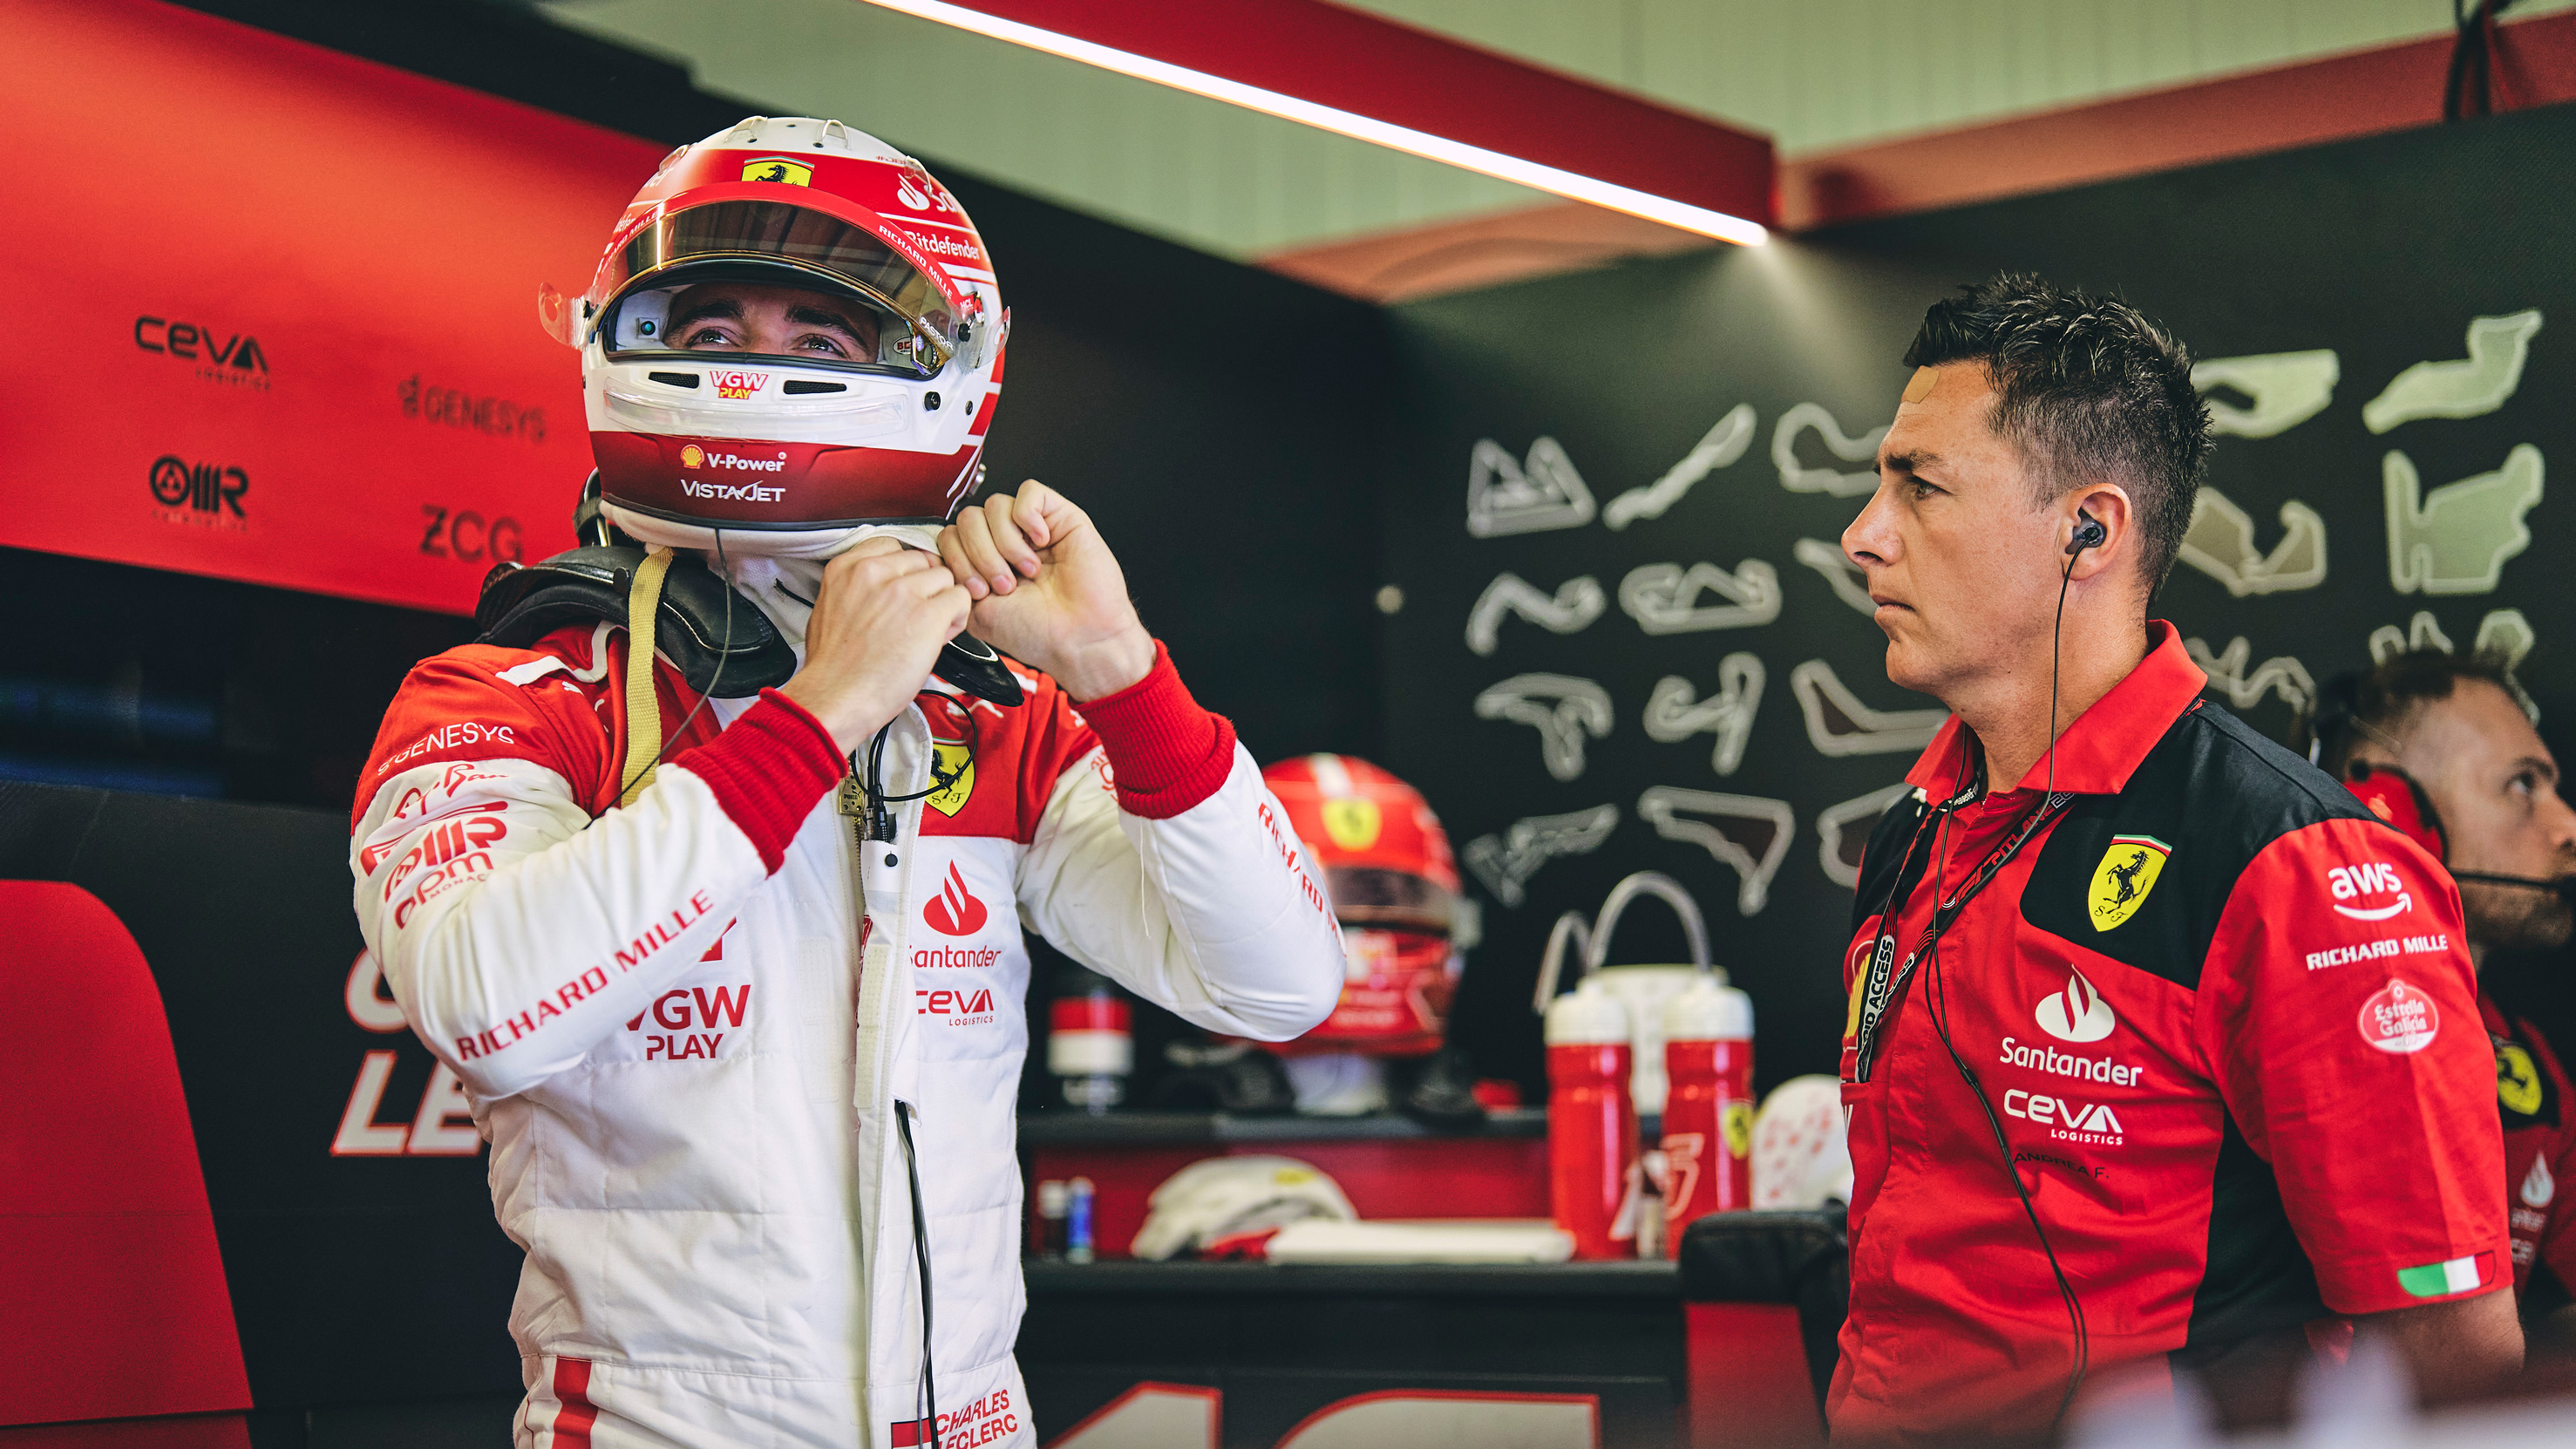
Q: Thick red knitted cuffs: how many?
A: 2